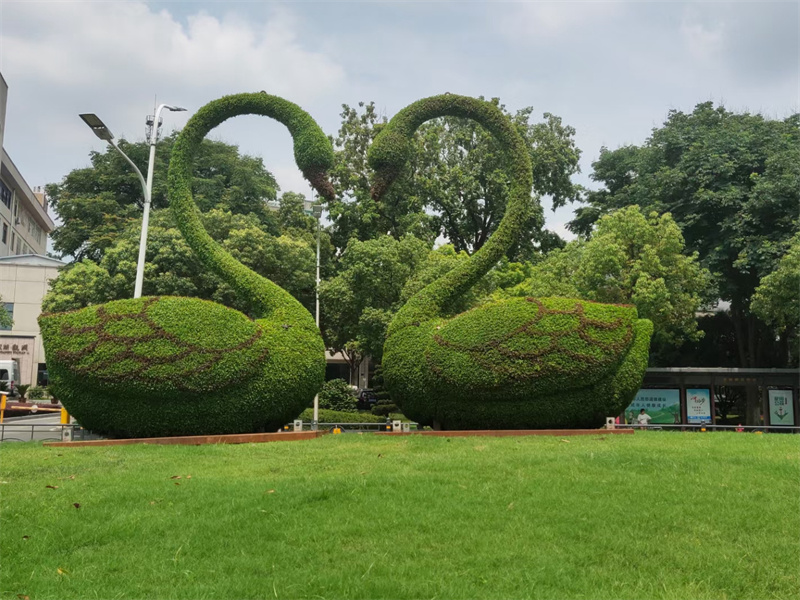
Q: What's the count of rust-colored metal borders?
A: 2